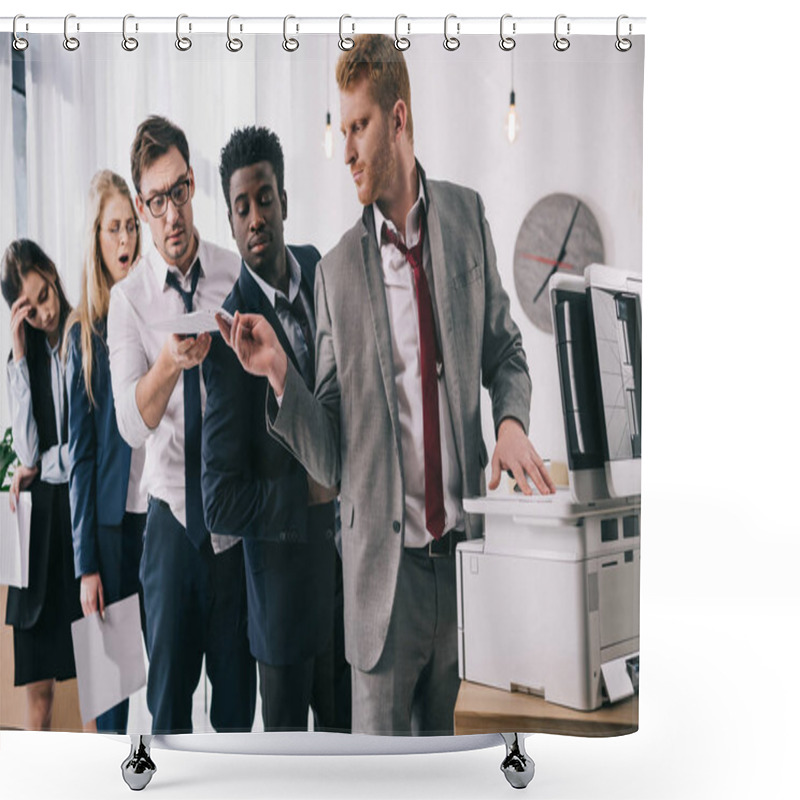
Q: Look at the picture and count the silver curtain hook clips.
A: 12